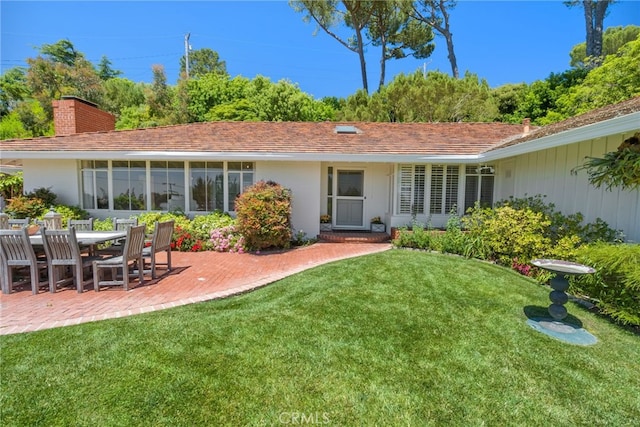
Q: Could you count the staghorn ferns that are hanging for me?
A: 1